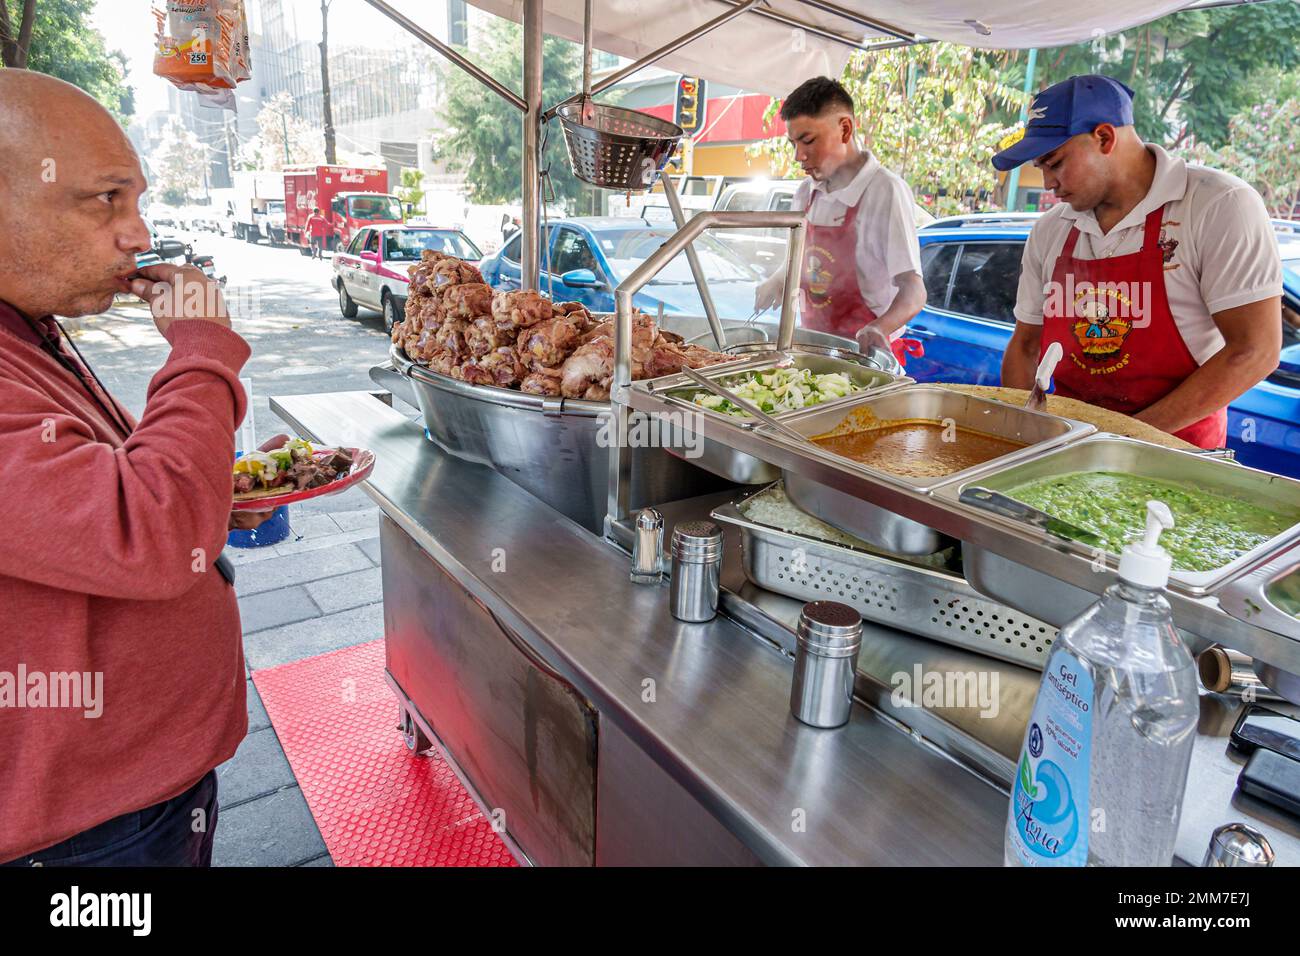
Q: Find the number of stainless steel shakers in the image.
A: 2